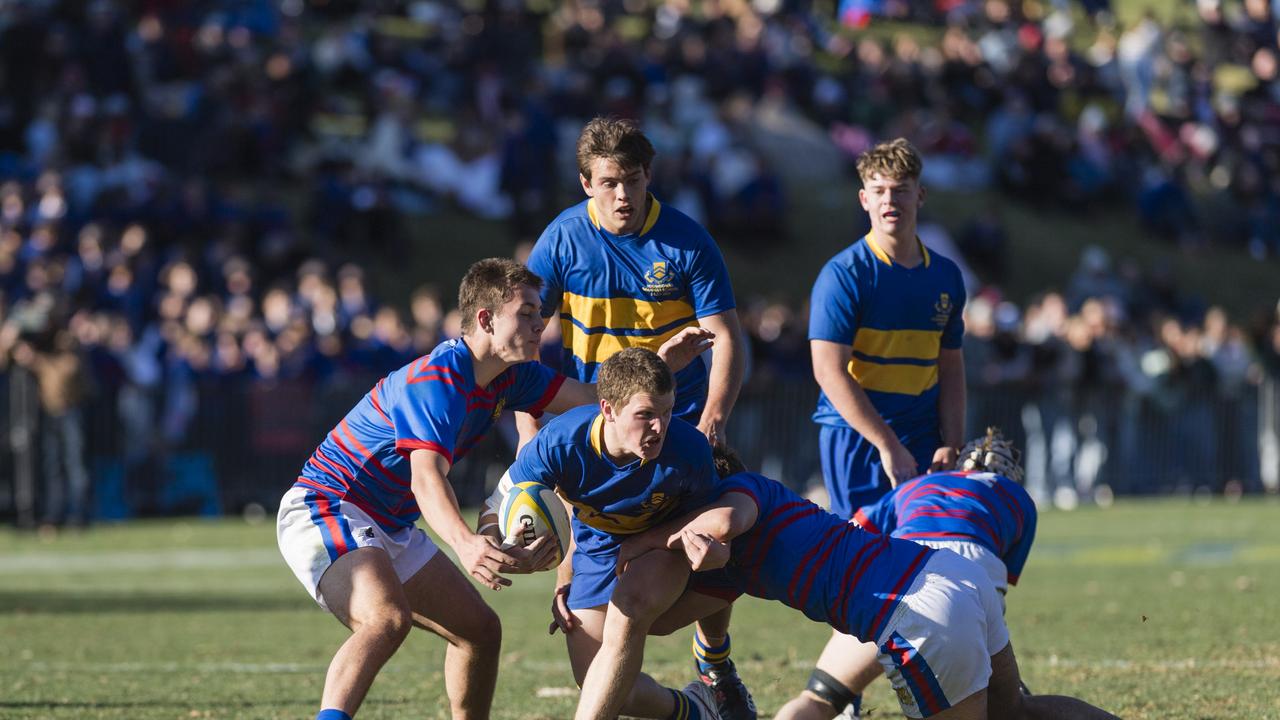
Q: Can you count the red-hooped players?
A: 3